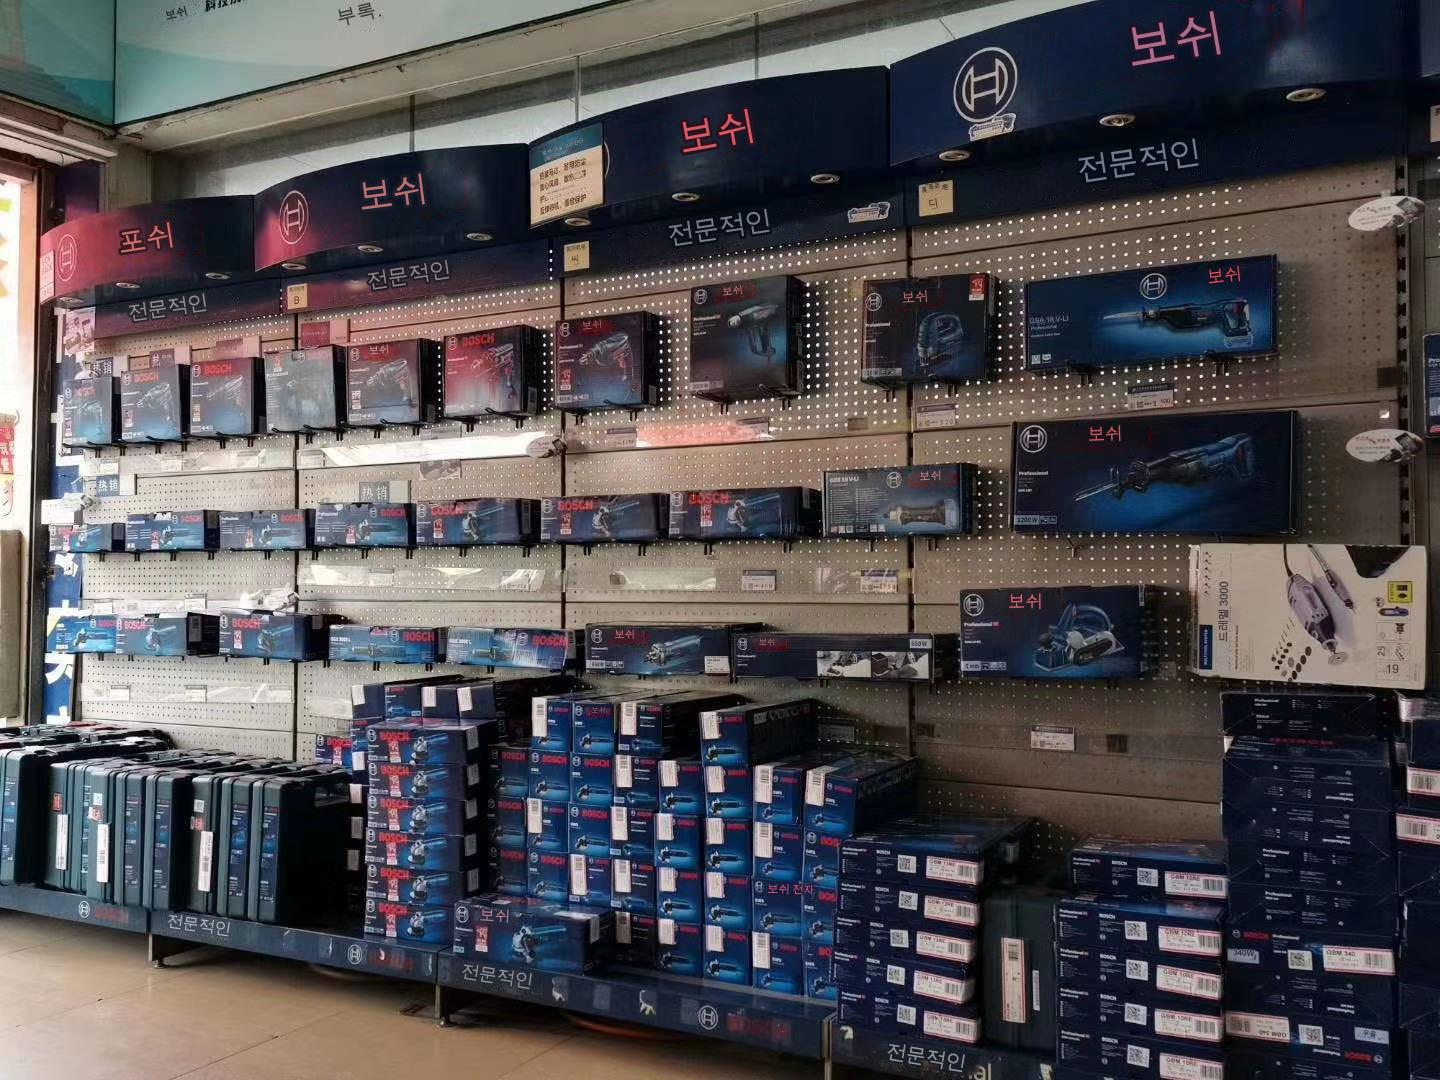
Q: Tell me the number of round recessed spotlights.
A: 12